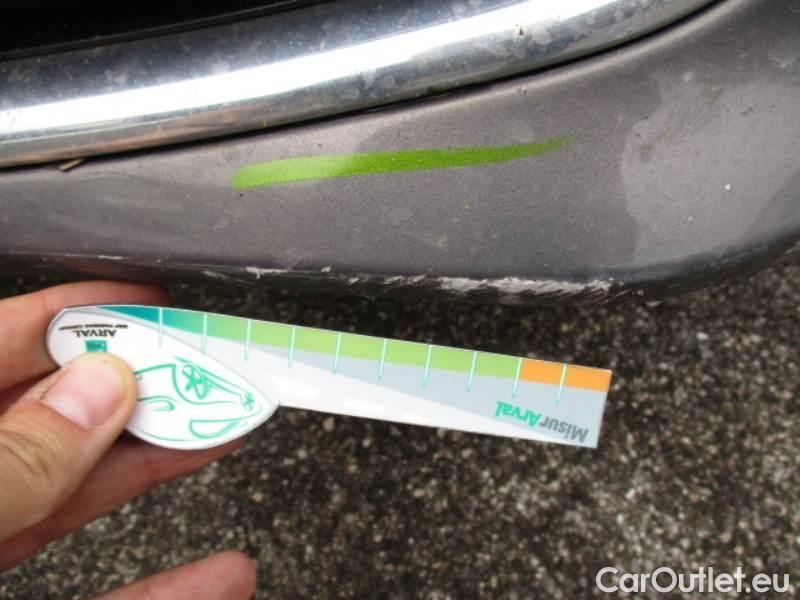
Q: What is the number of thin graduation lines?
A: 10